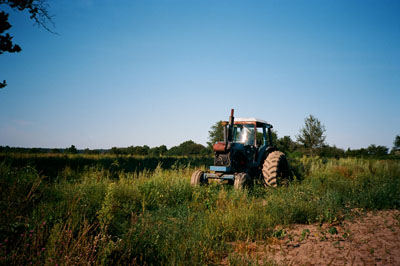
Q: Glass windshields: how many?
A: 1